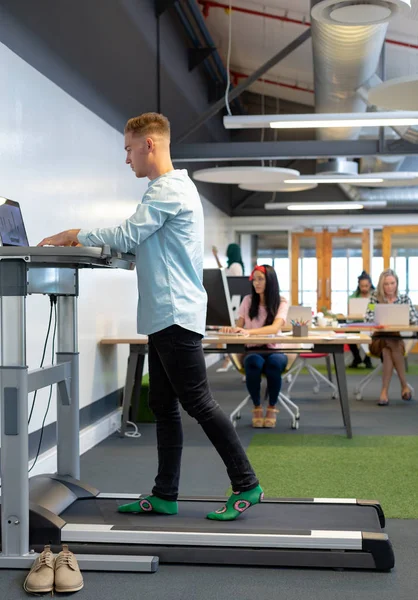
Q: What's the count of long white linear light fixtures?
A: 3